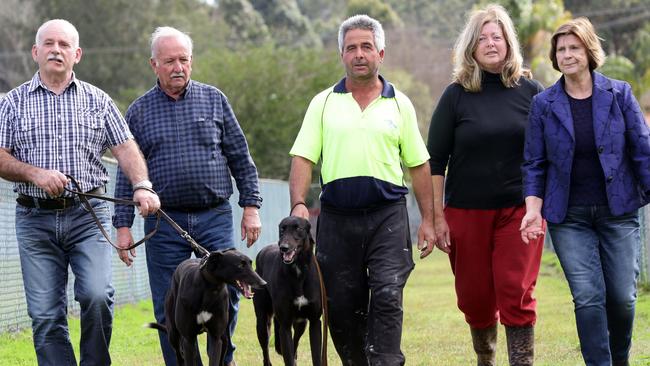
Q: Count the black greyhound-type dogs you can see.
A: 2